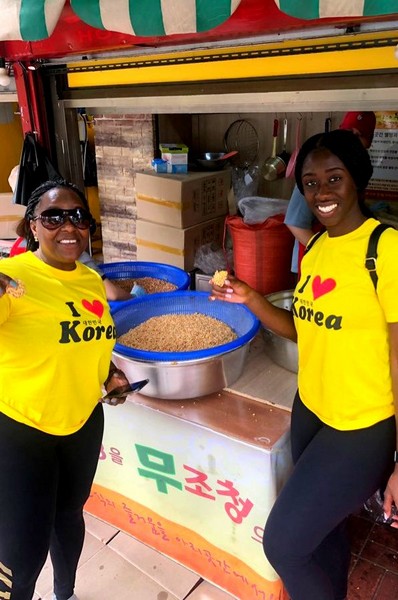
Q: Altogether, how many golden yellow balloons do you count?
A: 0